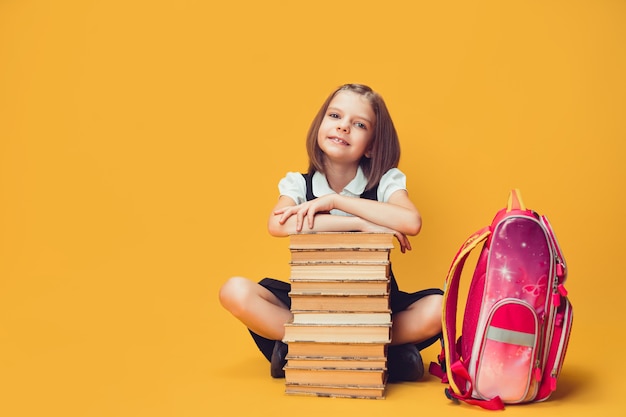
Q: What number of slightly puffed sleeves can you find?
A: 2